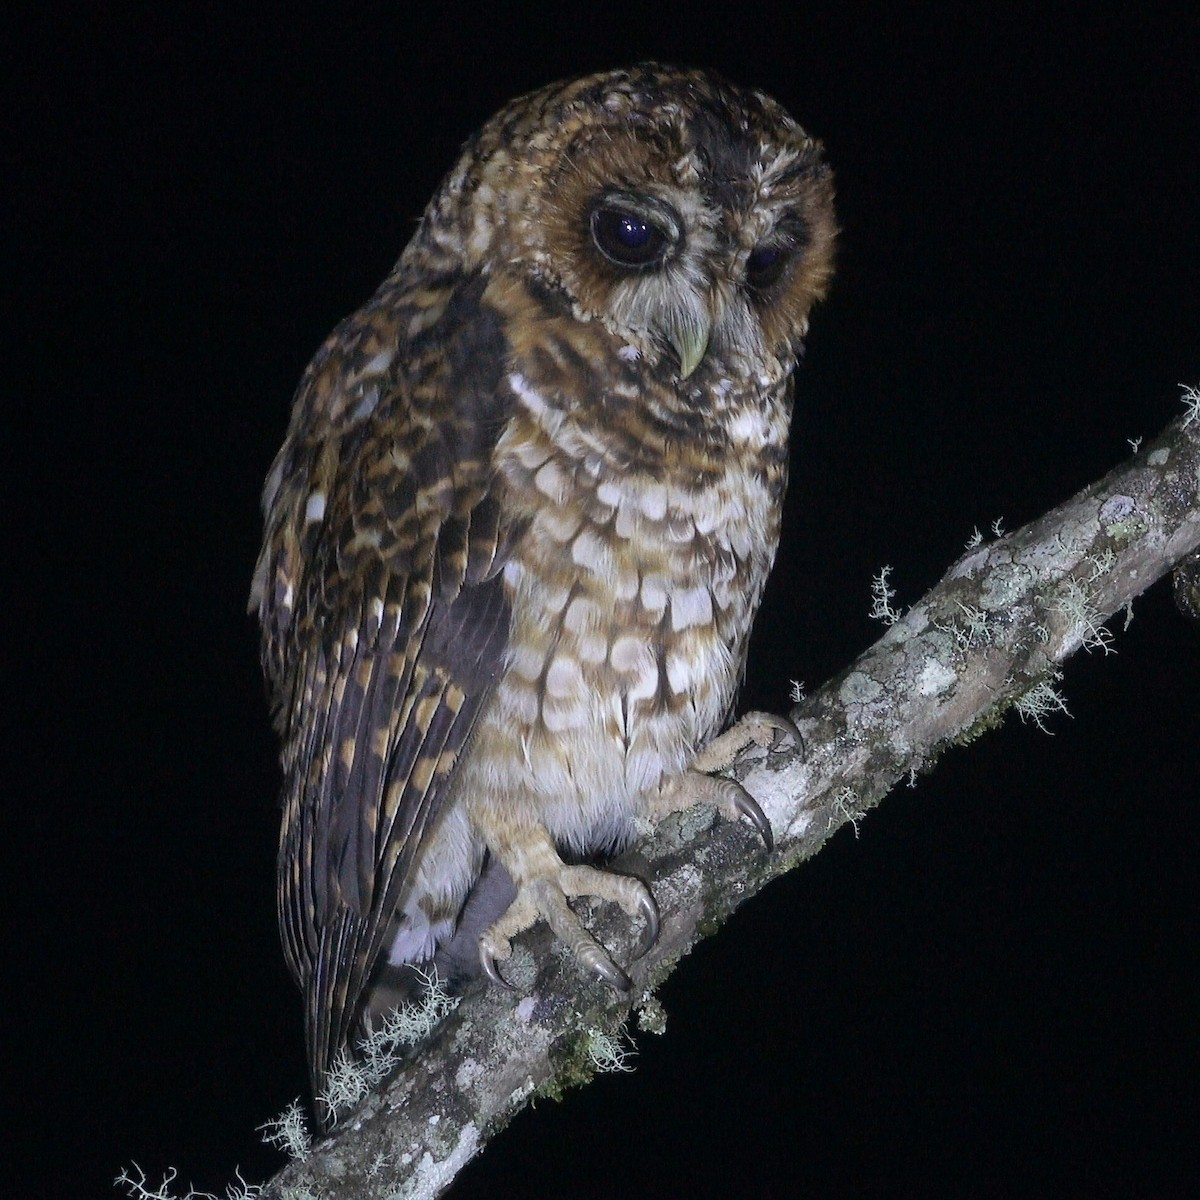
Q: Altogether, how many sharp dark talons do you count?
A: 5